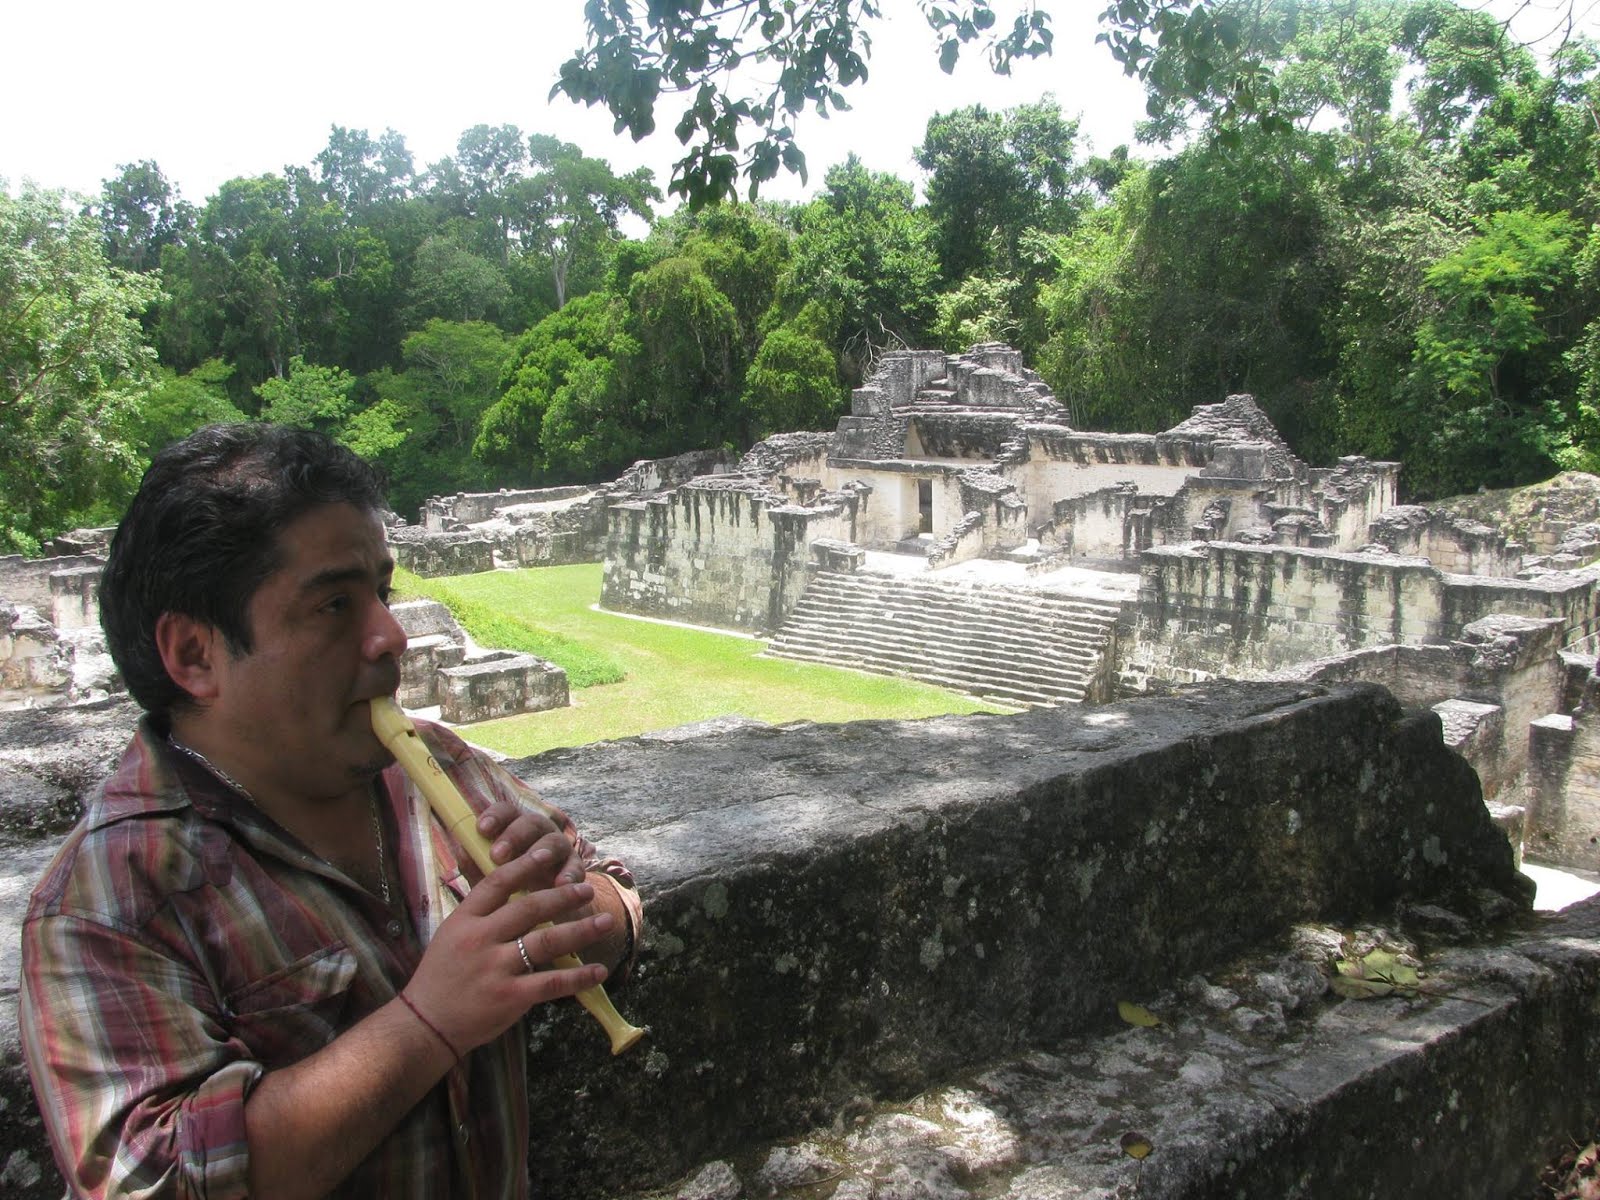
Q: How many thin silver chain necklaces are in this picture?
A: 1